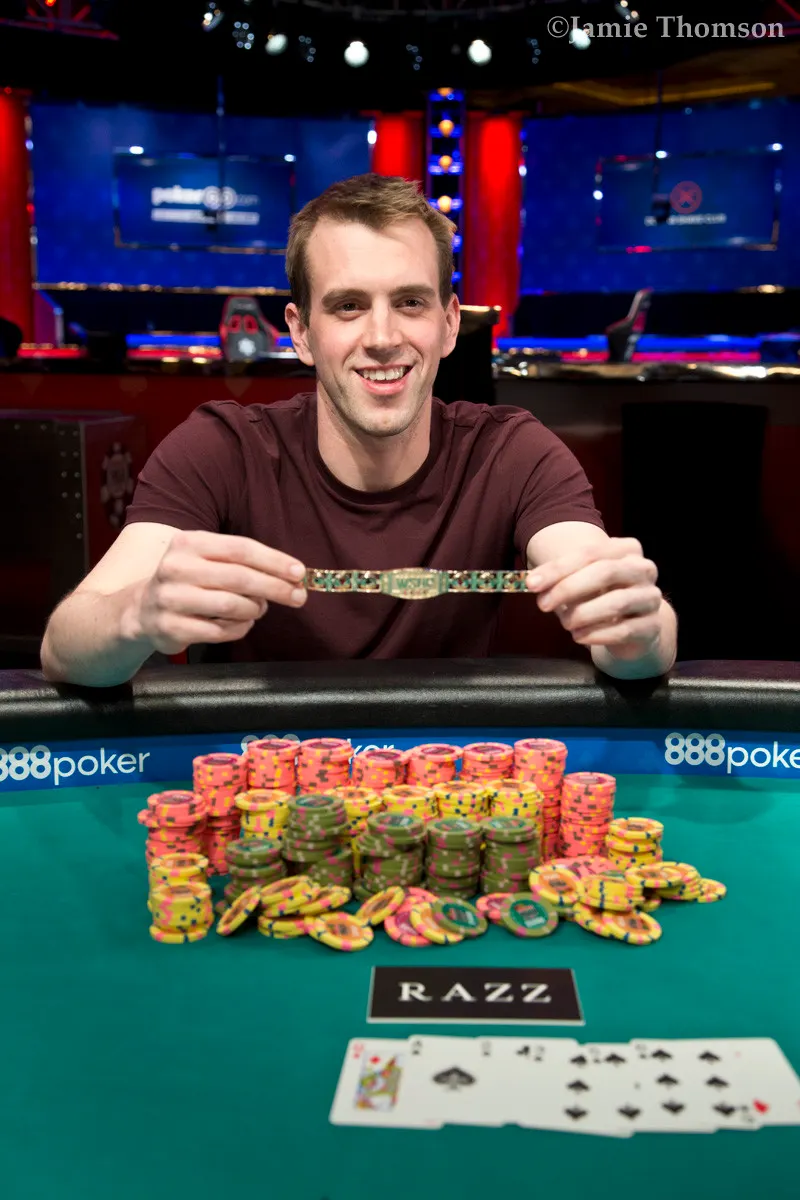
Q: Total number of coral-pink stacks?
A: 9